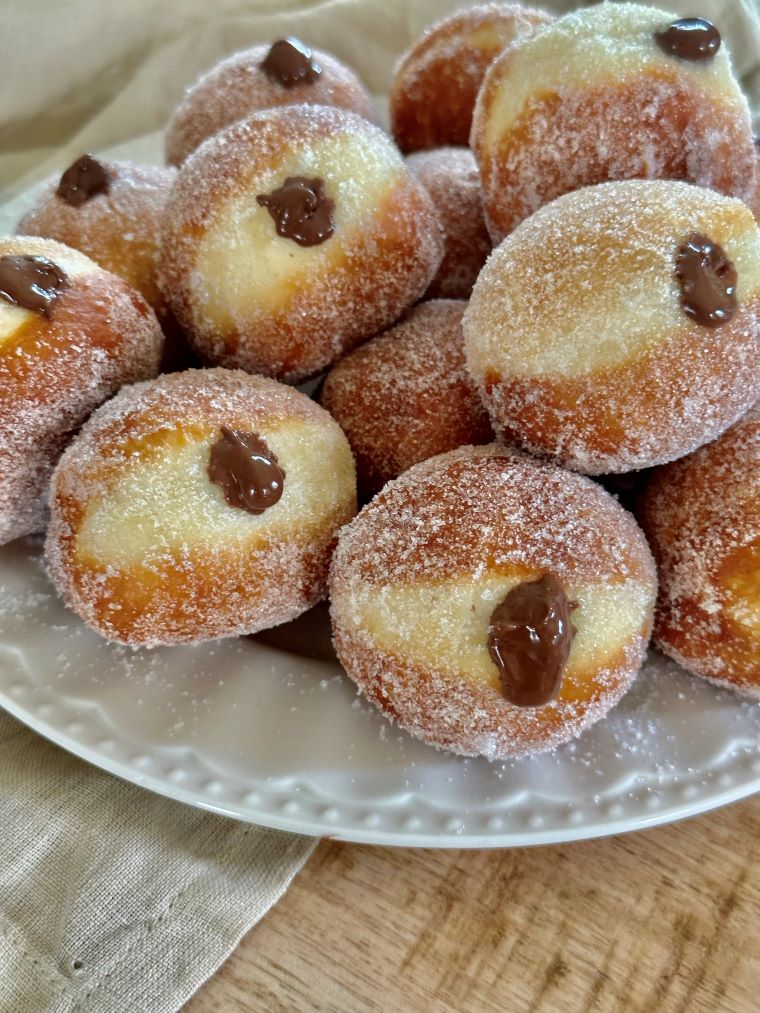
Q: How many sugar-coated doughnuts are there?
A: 12